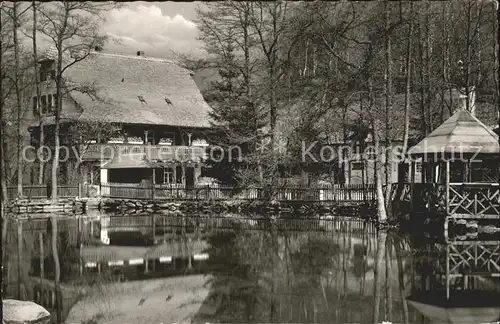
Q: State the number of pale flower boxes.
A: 5